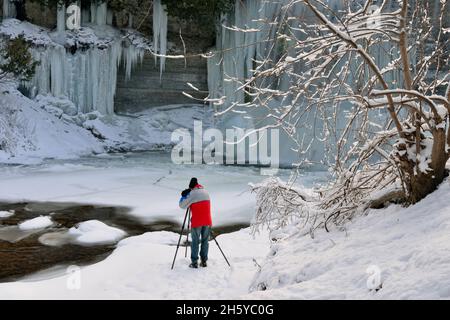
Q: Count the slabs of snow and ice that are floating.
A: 3